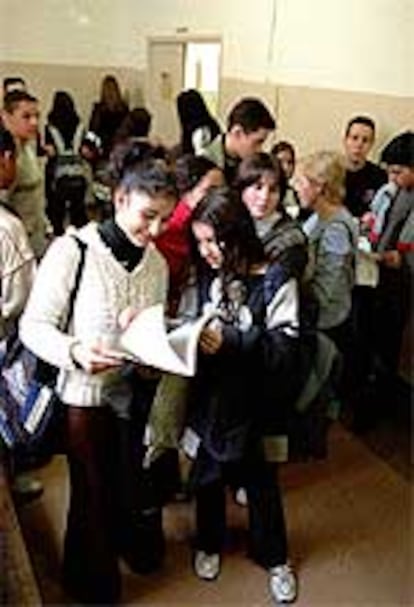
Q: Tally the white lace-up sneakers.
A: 2